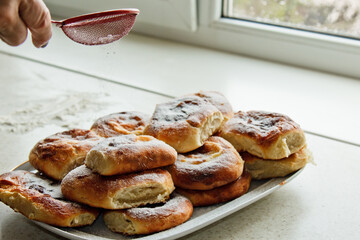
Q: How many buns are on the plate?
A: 12